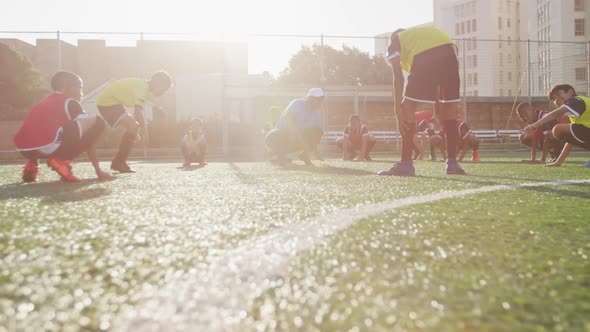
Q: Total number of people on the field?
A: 11